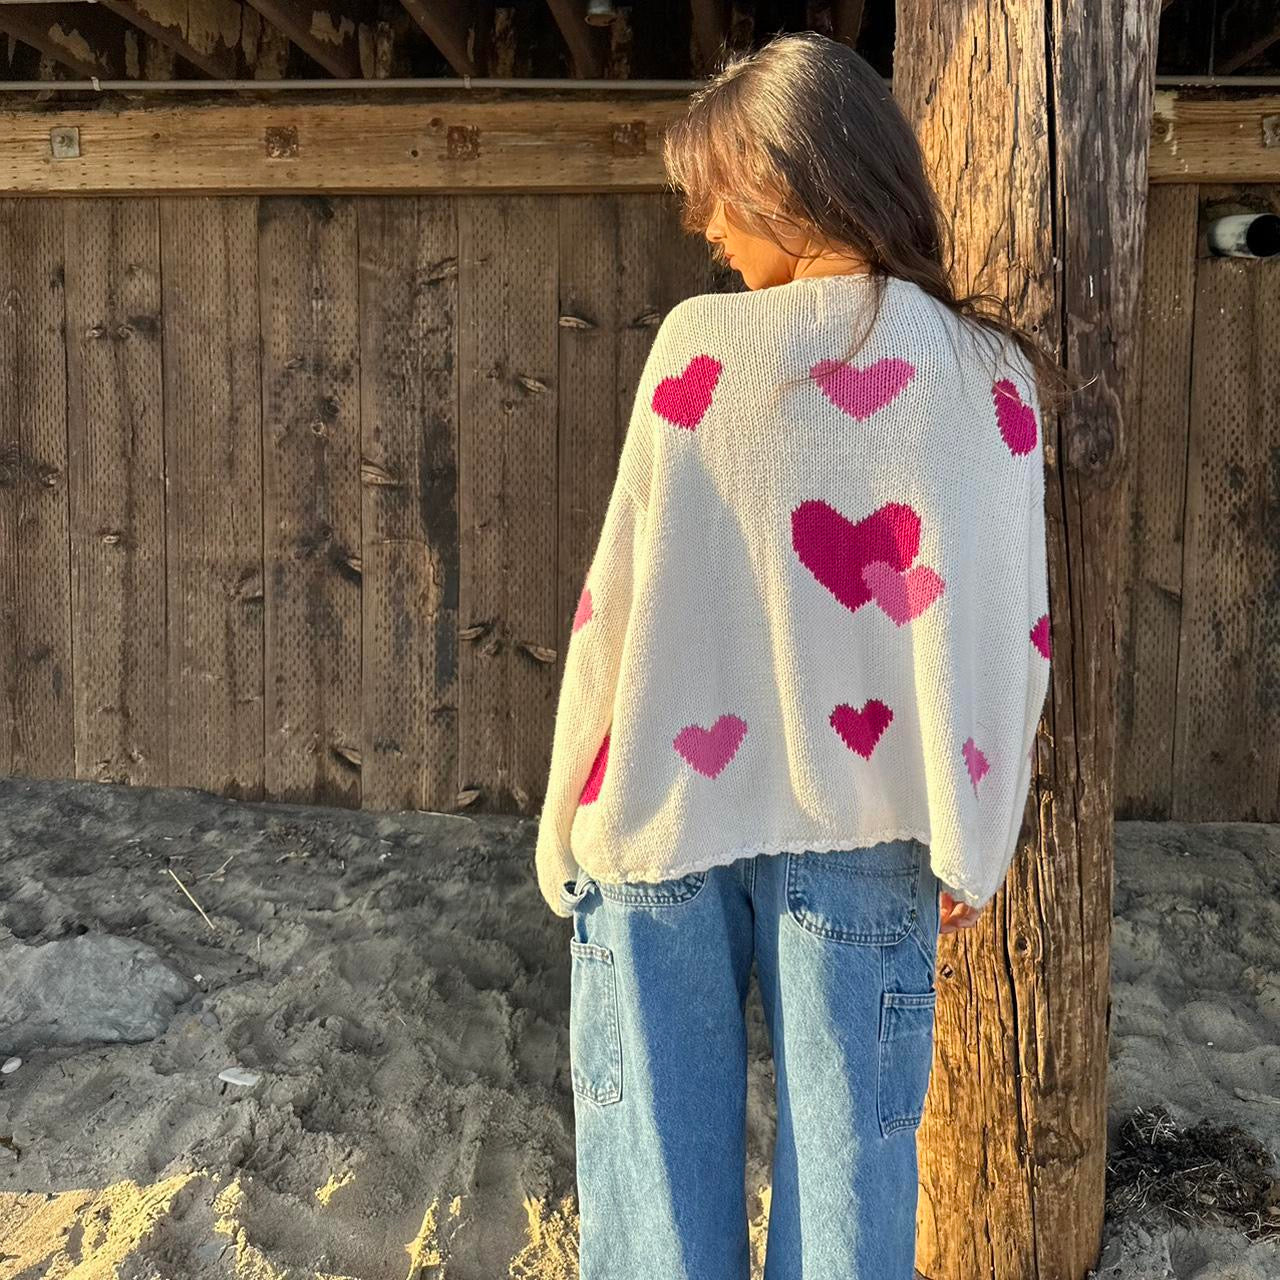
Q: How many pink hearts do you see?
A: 11